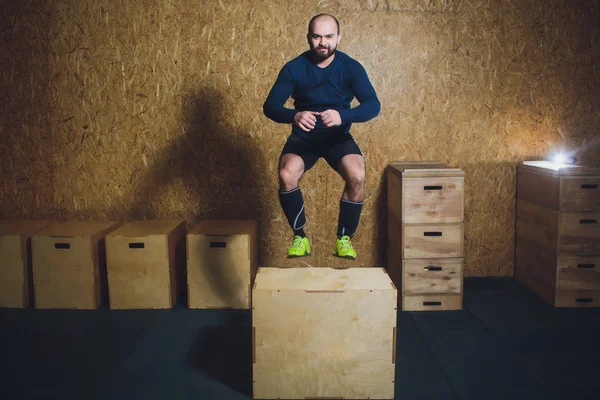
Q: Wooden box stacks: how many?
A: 2